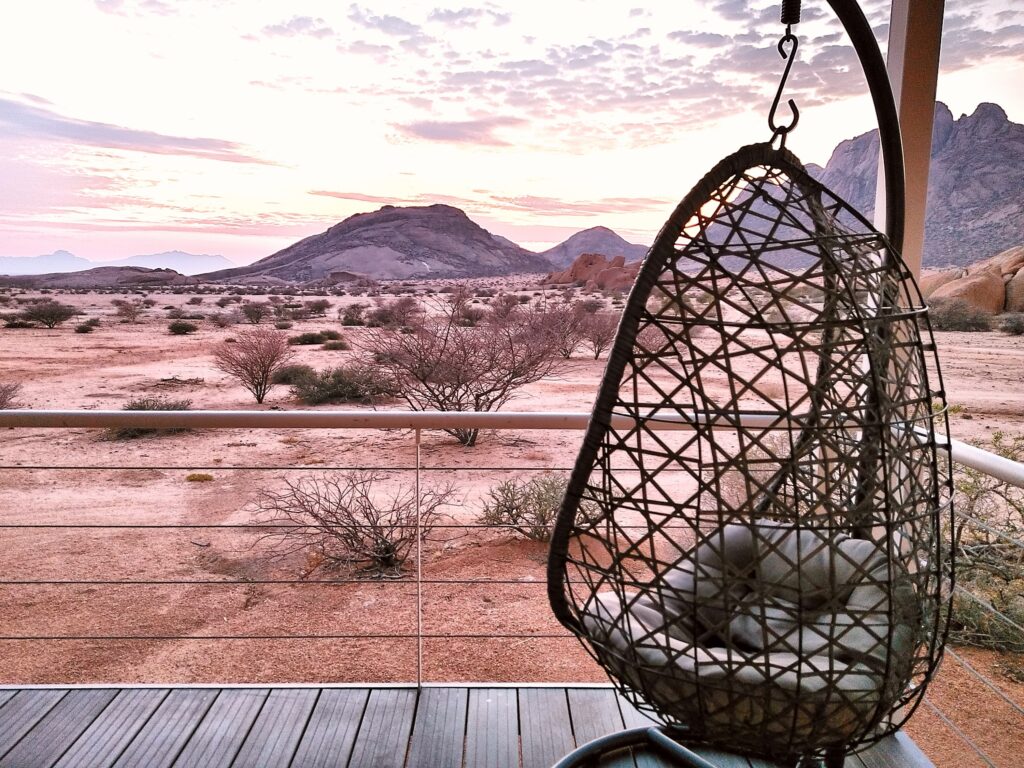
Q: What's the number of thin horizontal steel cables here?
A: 4